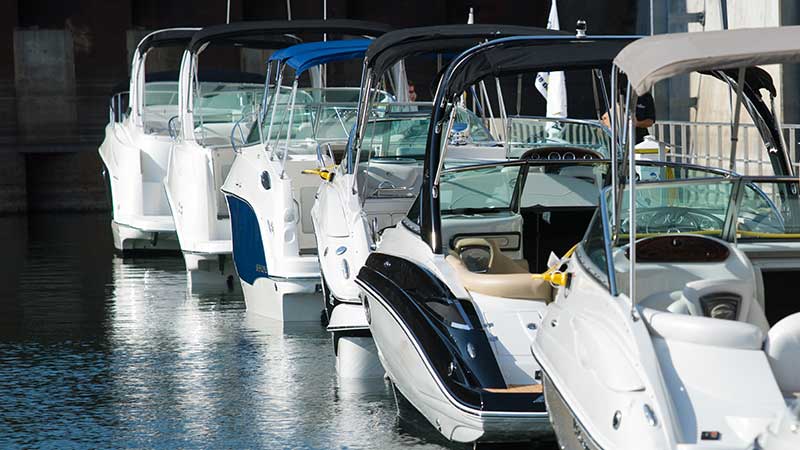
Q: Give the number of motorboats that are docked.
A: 6